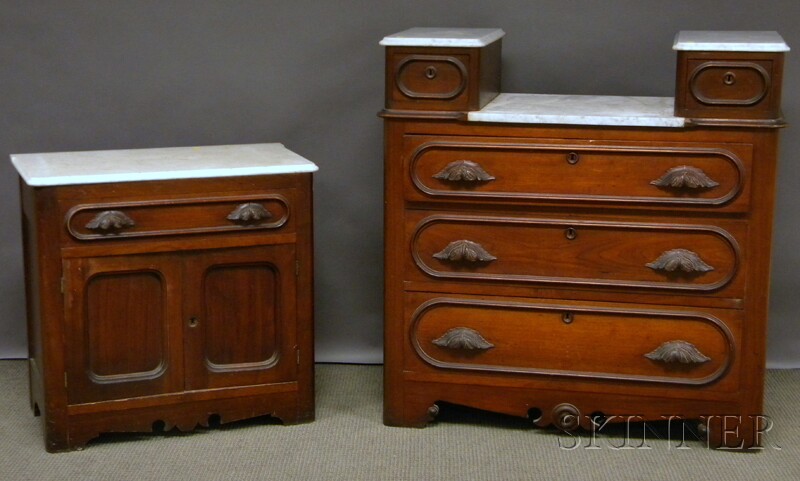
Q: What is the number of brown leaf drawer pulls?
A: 8